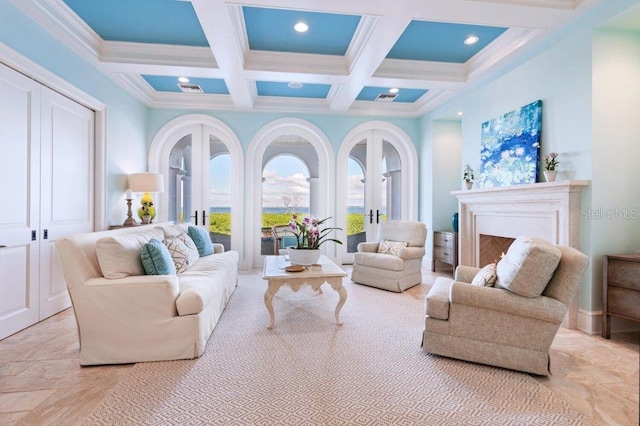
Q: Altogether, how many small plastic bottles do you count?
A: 0